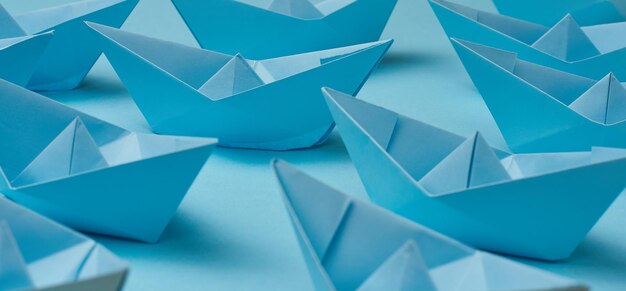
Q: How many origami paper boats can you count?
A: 11